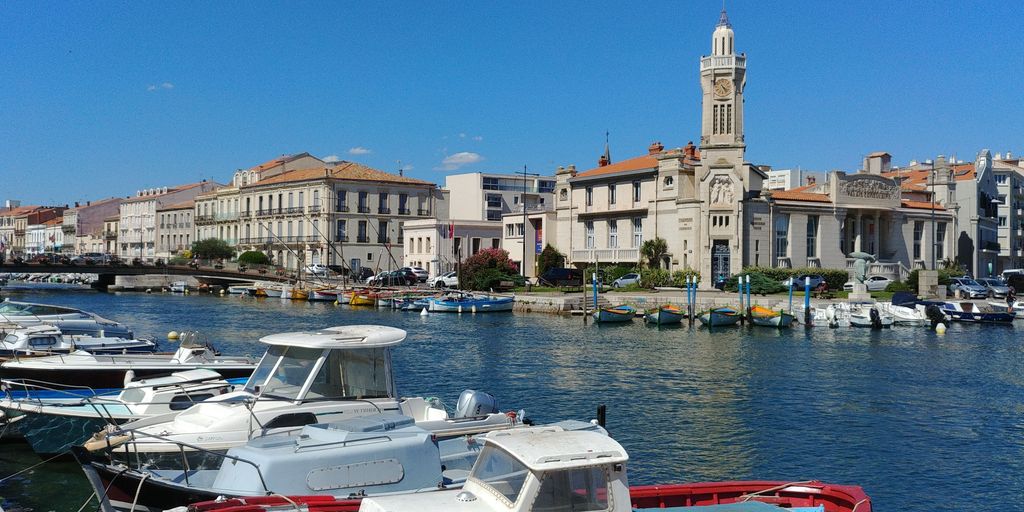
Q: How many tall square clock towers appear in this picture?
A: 1